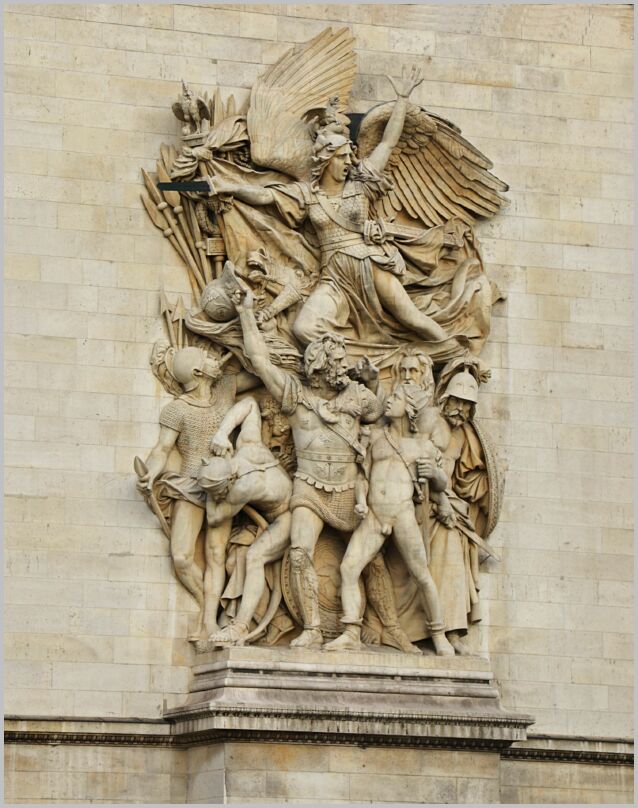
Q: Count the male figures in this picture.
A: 6